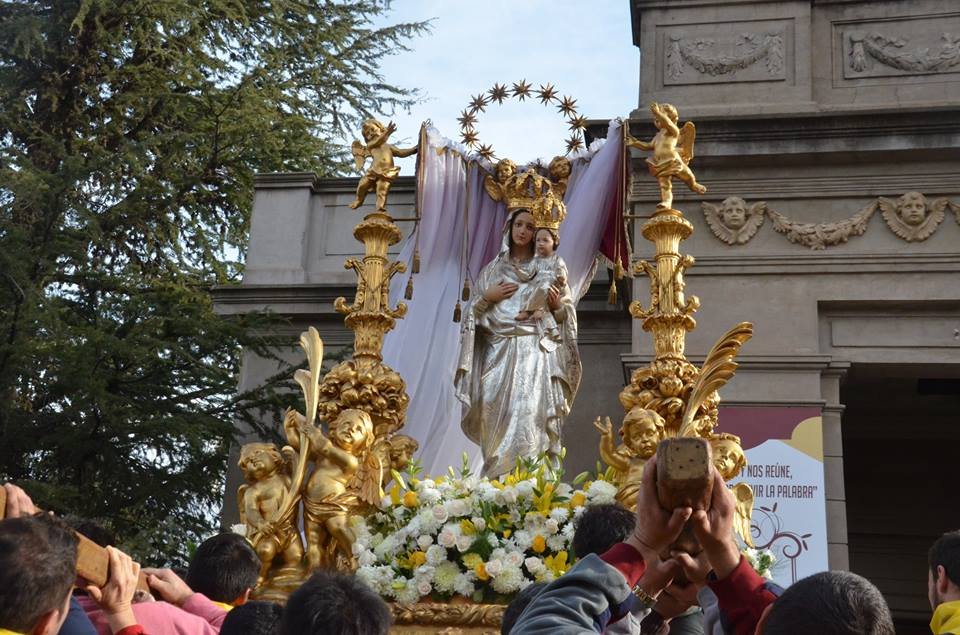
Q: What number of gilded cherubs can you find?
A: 9